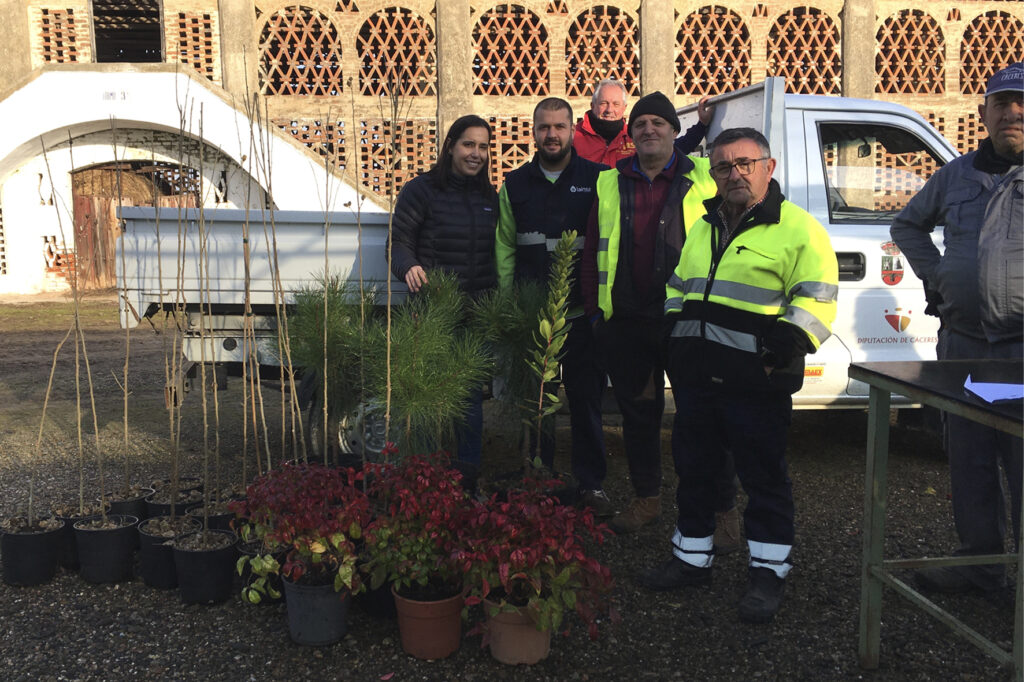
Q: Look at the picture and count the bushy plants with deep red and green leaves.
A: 3